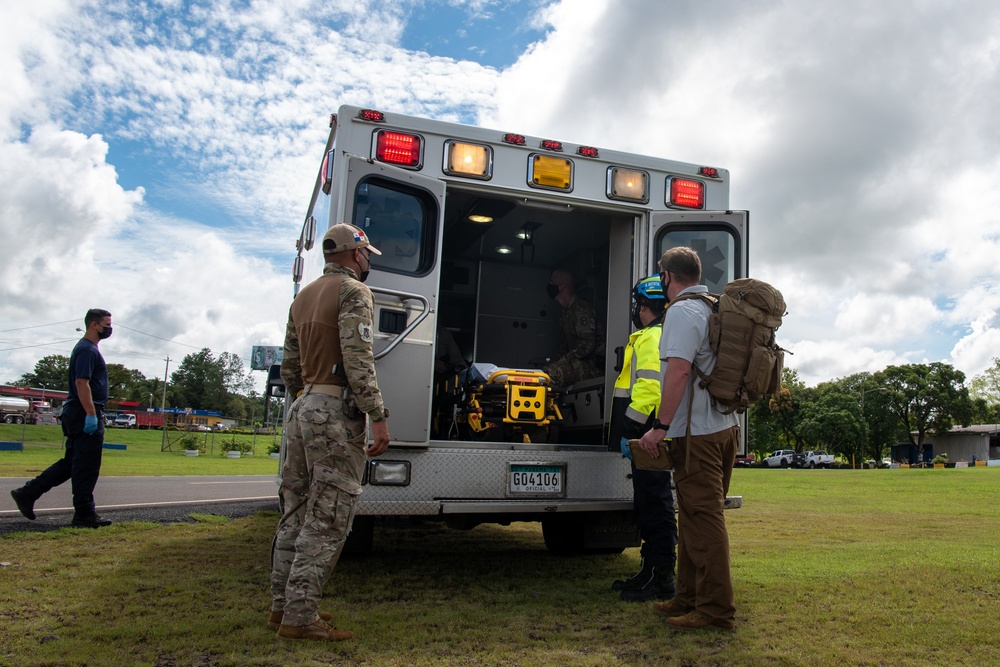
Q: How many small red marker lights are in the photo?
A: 5